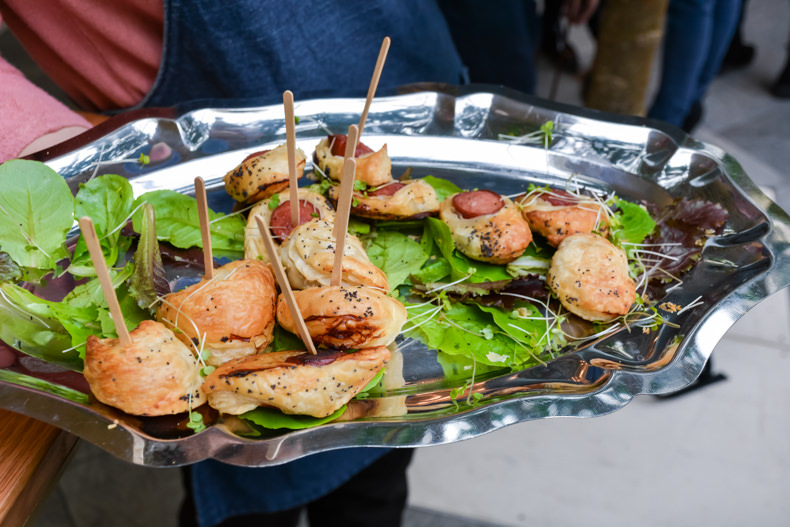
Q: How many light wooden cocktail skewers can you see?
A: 7